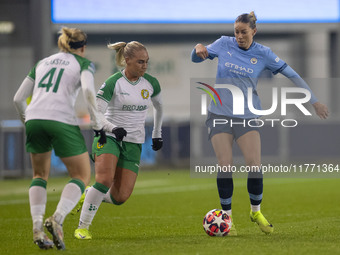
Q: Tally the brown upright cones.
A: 0